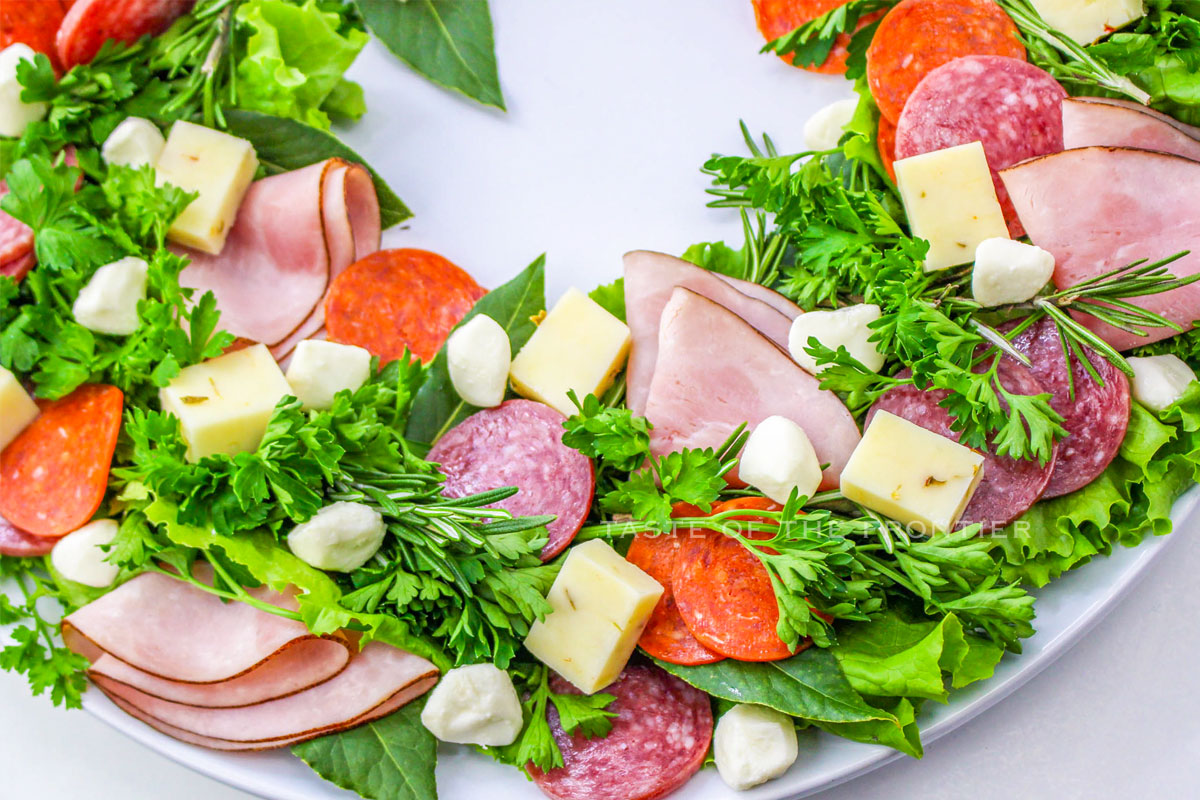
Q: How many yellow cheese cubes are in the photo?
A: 8